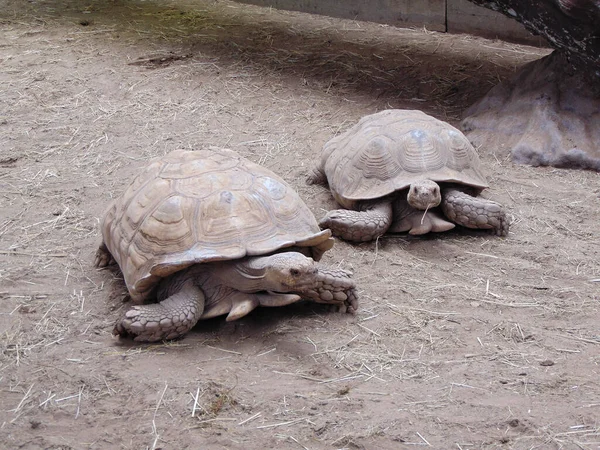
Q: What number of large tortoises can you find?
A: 2